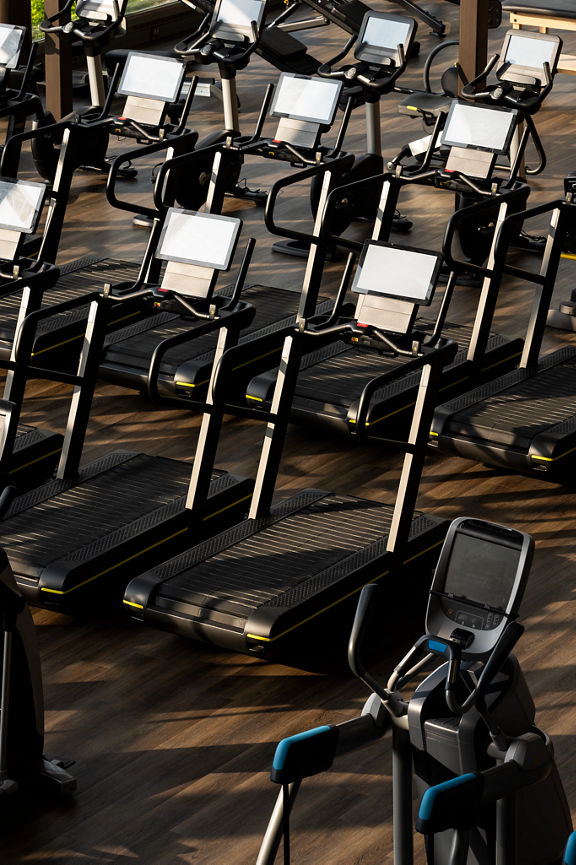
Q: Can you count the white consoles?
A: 11